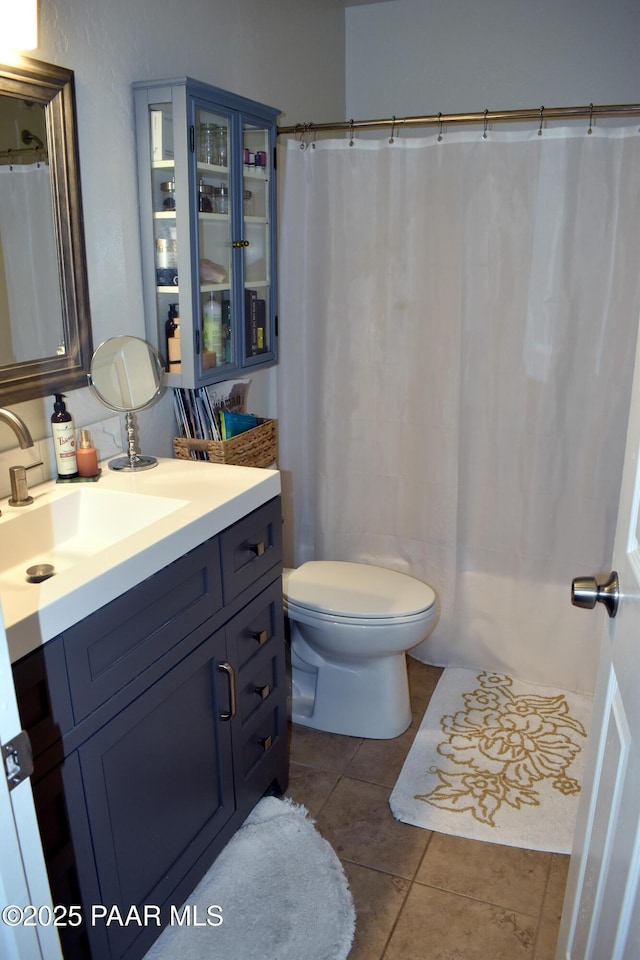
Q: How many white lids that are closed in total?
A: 1